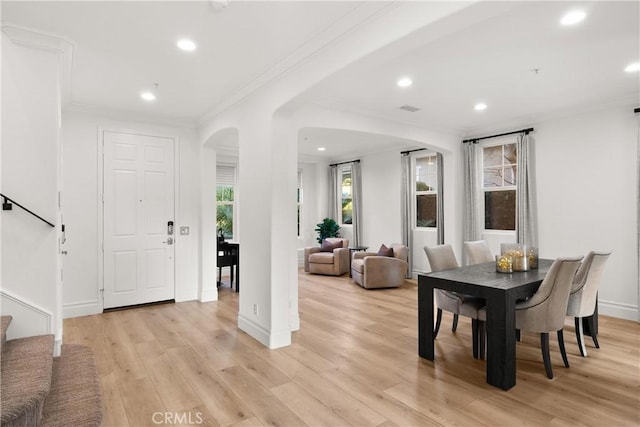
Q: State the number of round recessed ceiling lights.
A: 7